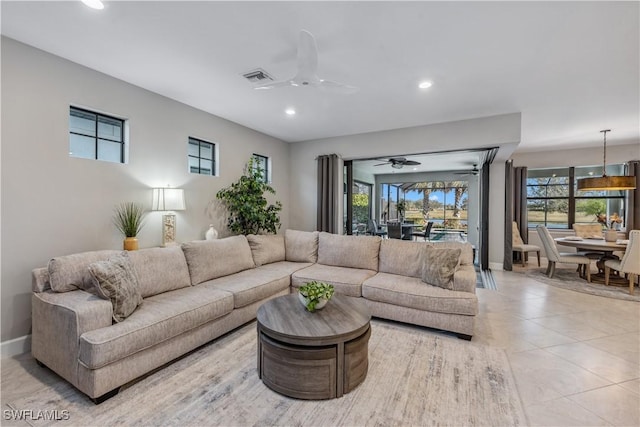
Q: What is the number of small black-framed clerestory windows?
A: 3